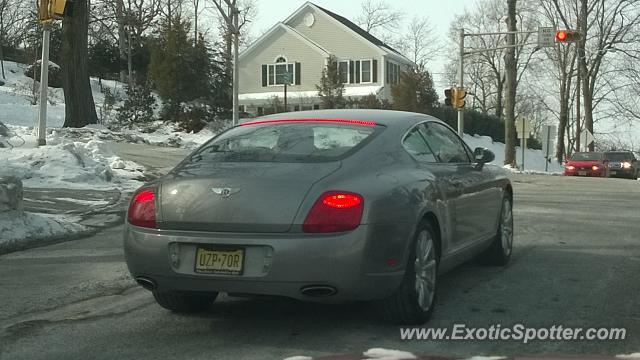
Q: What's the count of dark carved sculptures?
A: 0